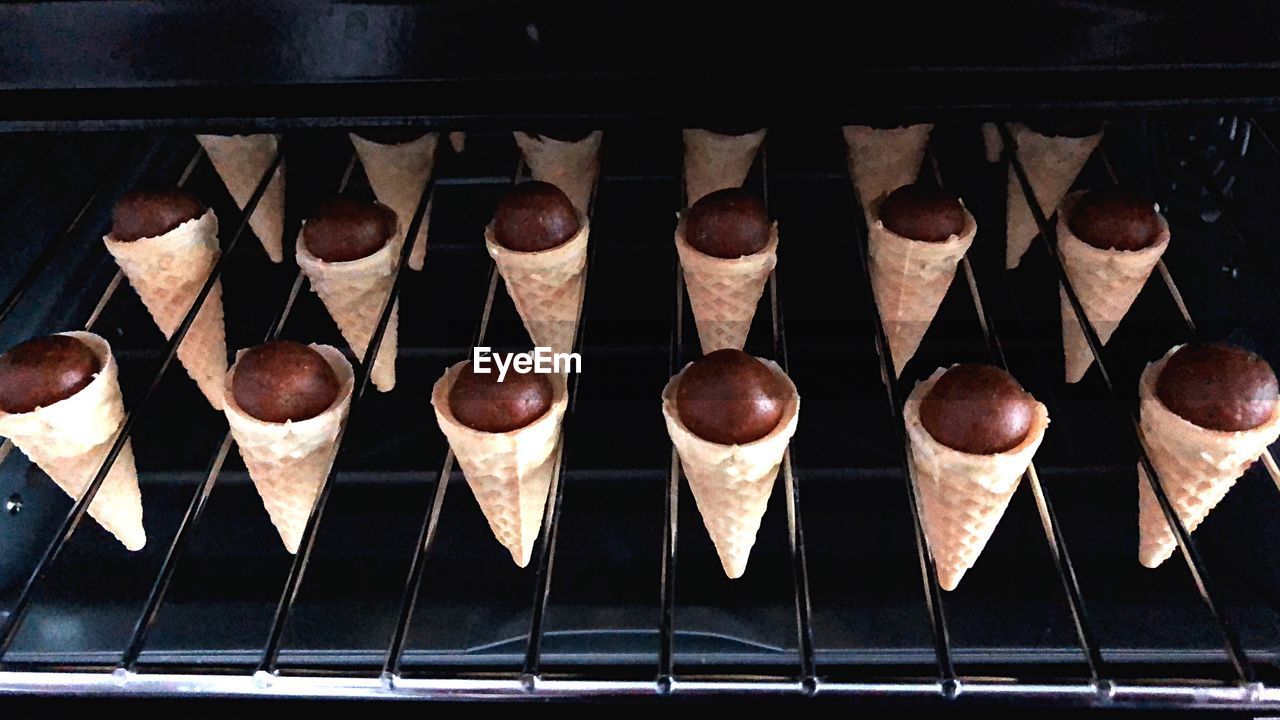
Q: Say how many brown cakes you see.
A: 12